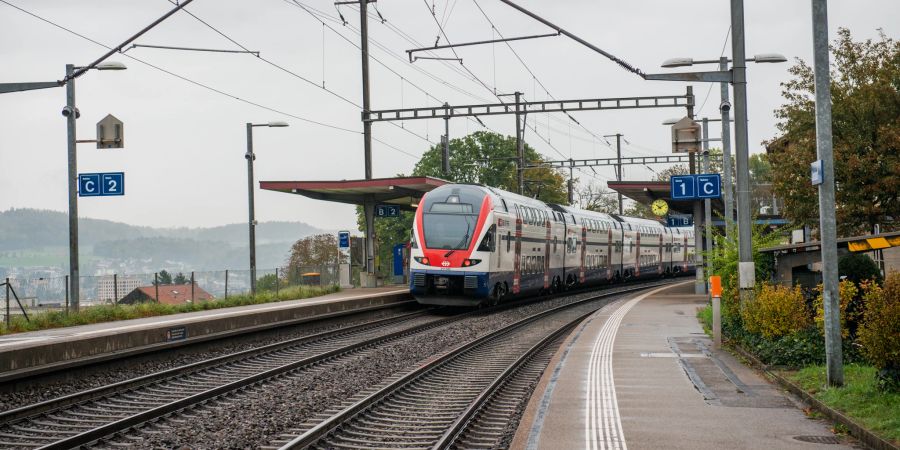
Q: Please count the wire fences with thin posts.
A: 1